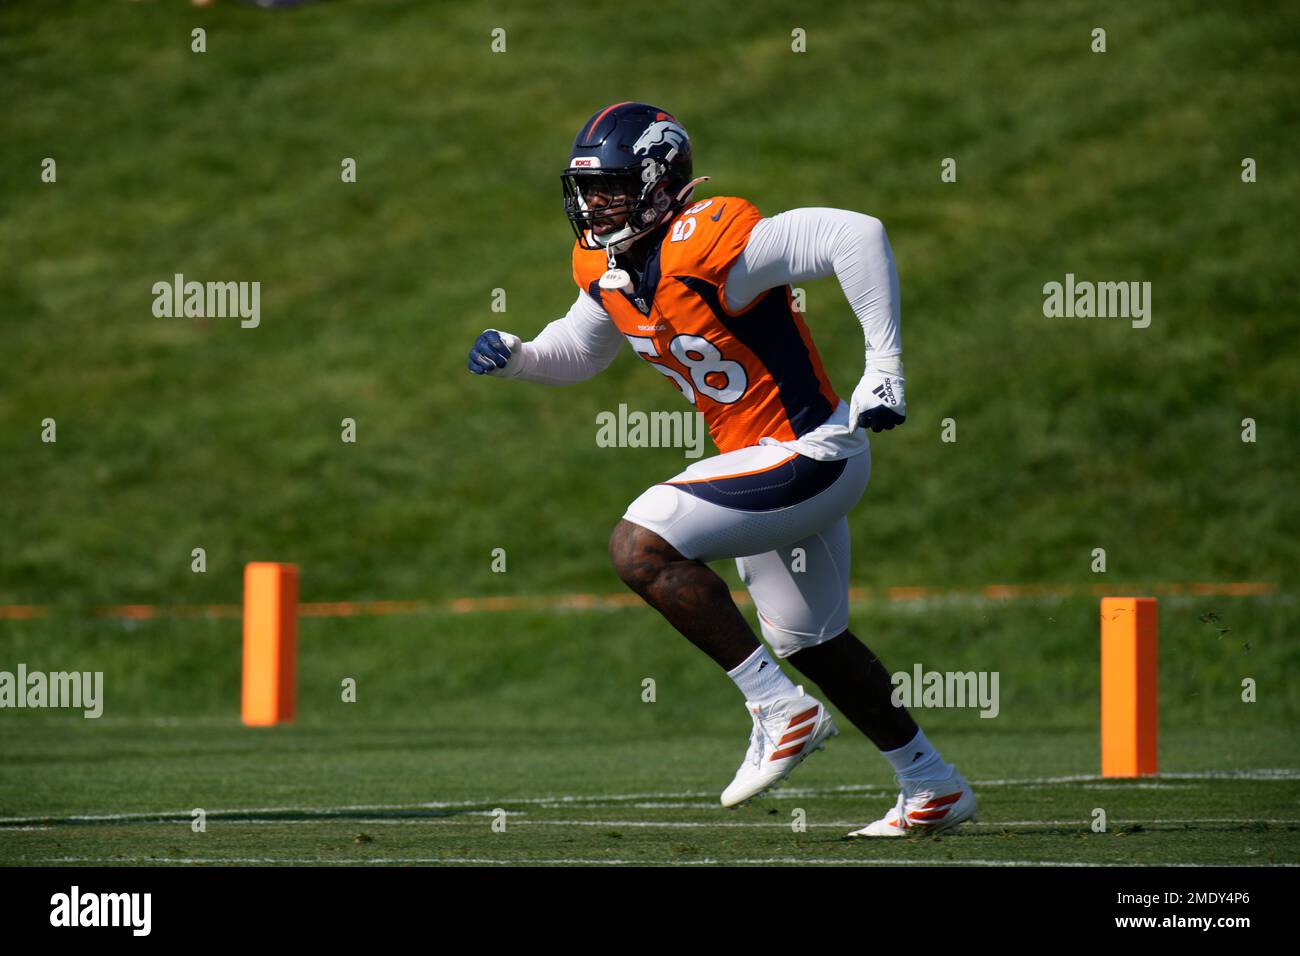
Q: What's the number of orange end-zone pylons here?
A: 2